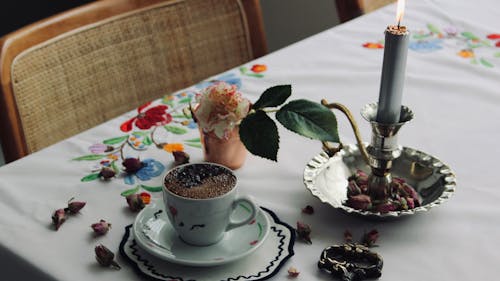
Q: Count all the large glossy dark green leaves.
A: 3